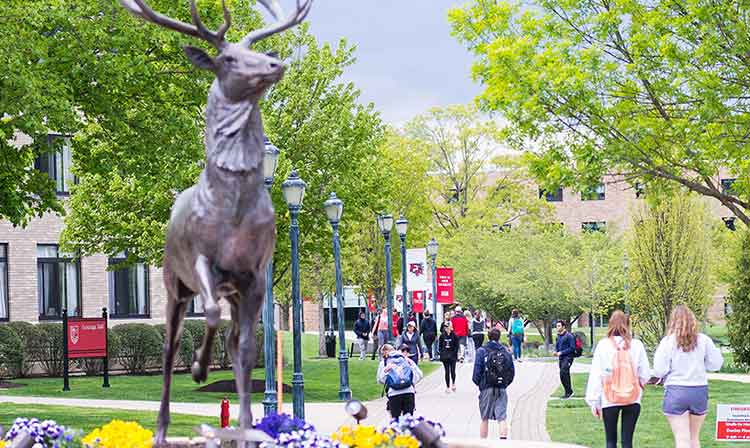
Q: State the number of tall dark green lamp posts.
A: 6